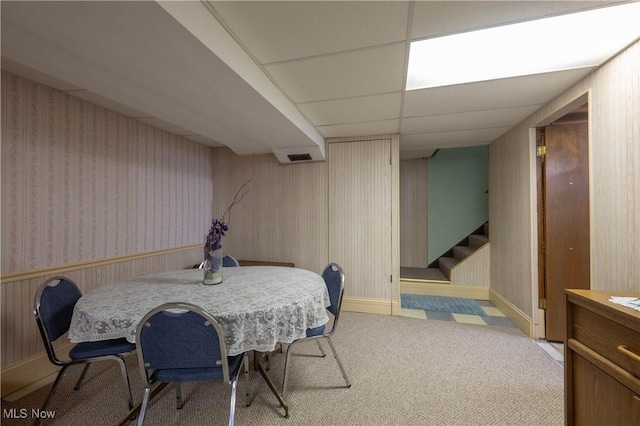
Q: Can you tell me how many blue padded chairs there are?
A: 4